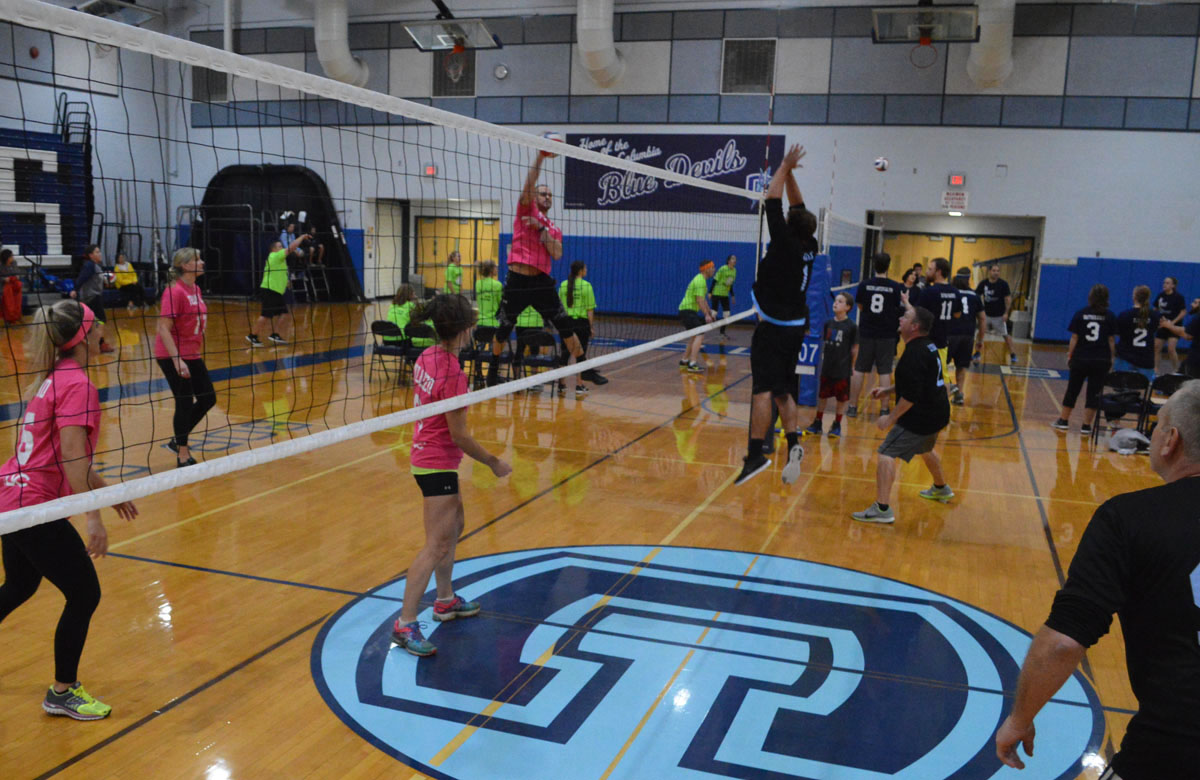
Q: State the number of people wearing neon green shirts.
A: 9